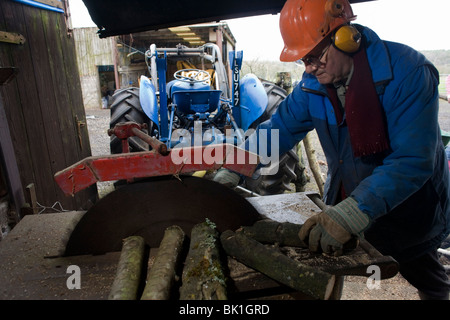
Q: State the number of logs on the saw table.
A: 5